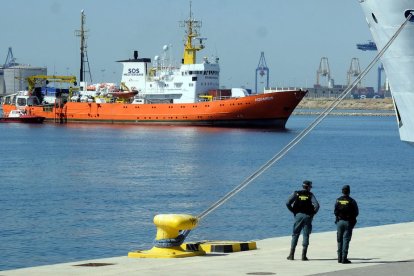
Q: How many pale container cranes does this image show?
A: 2